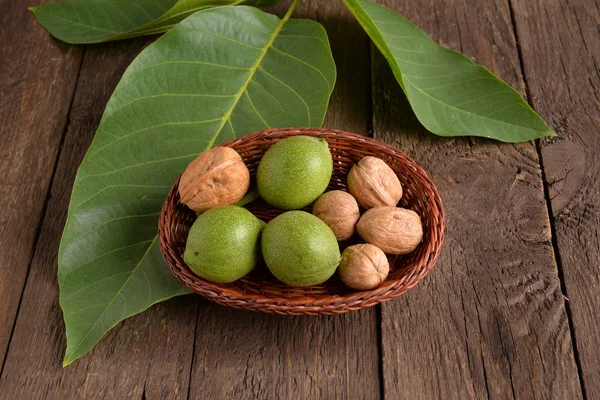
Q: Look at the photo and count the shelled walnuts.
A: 5